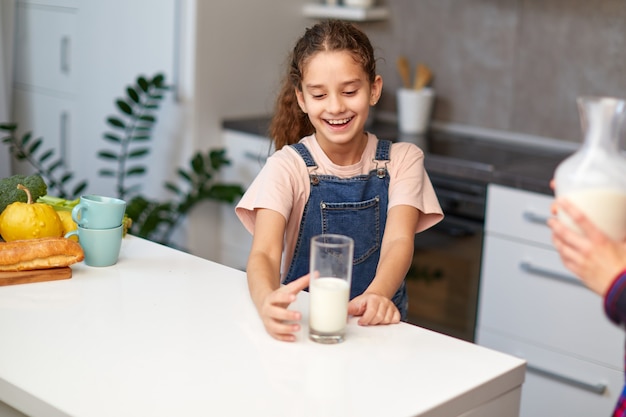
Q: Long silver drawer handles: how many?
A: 3